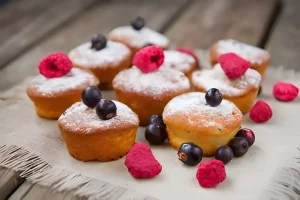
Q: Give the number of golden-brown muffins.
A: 9